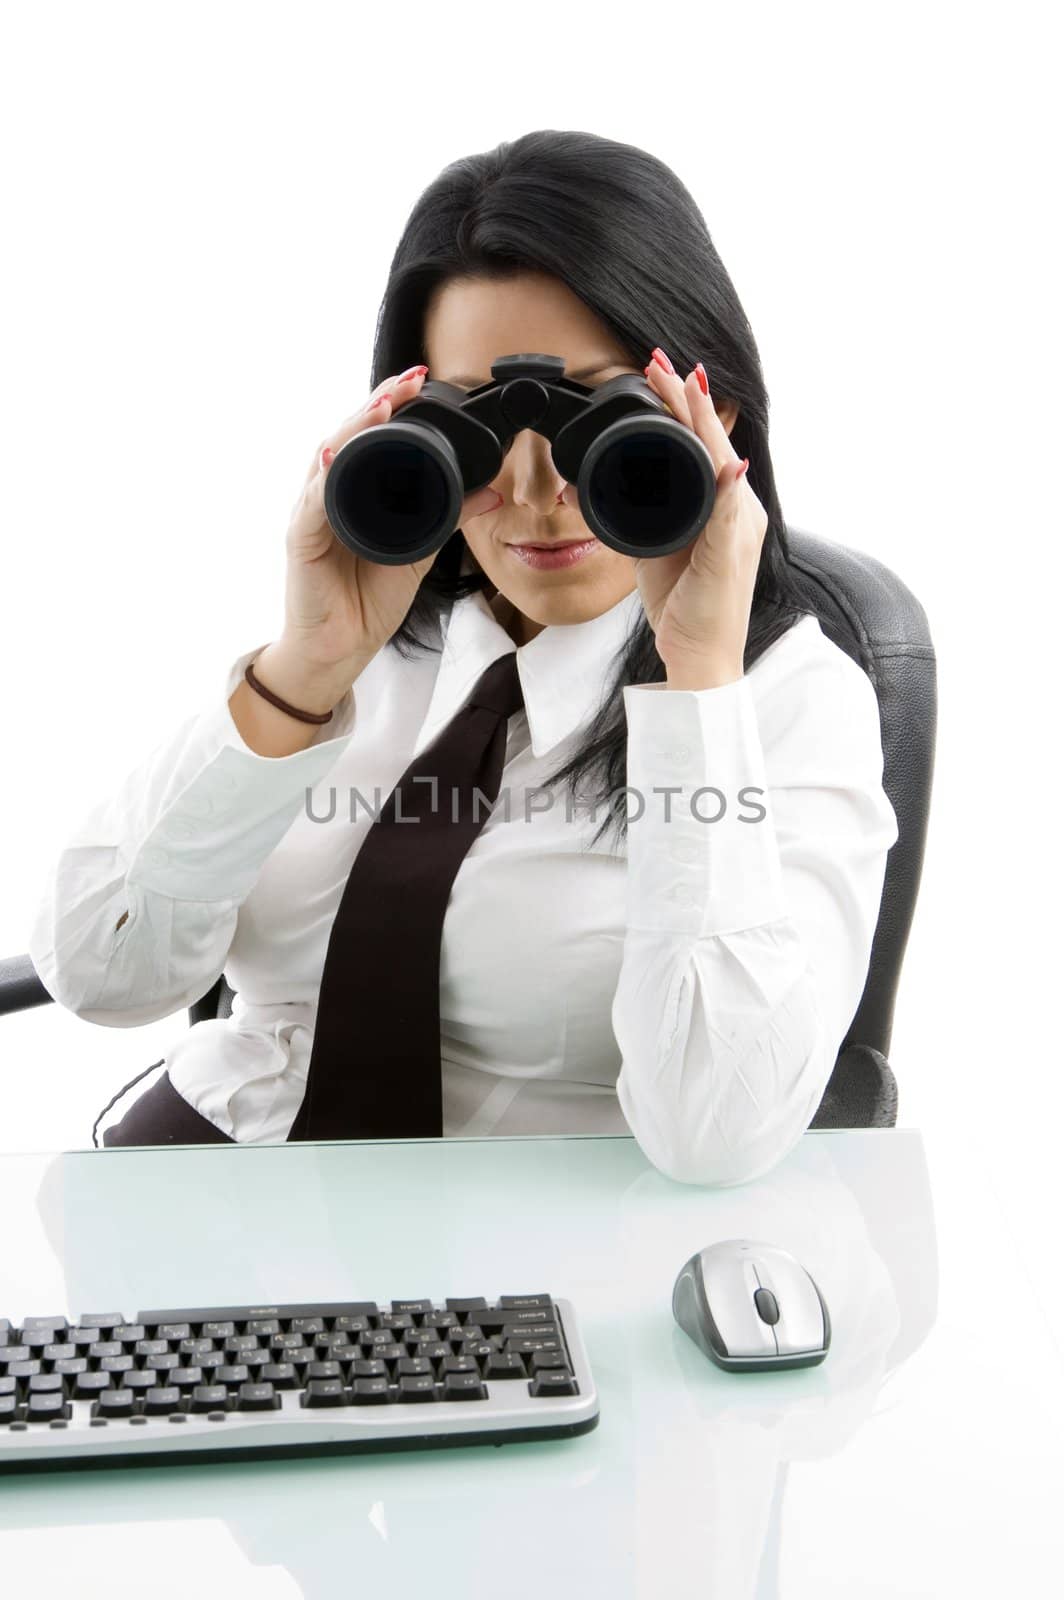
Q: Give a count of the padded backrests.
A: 1